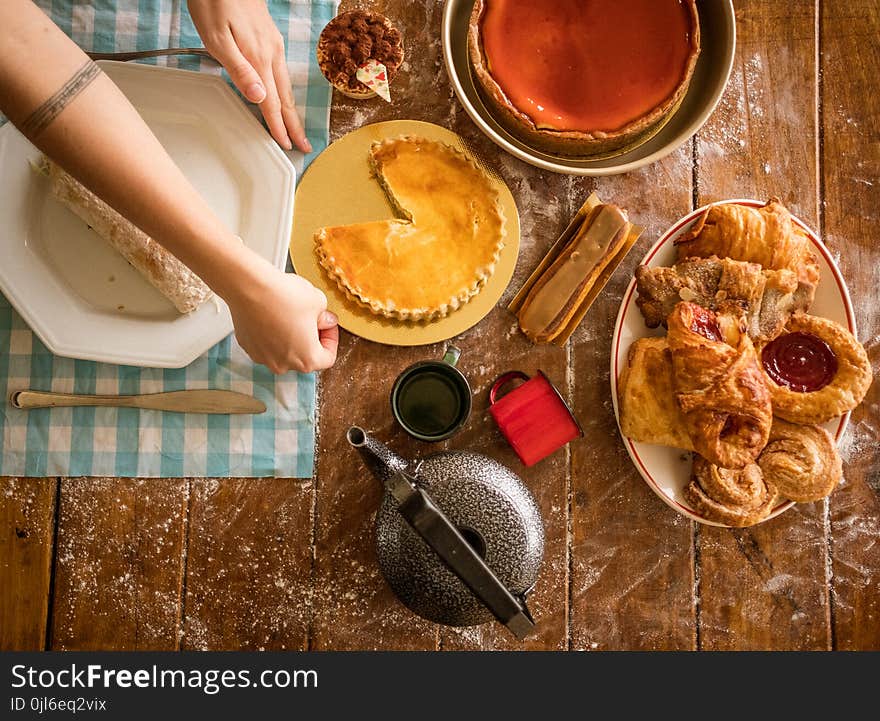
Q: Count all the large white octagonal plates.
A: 1